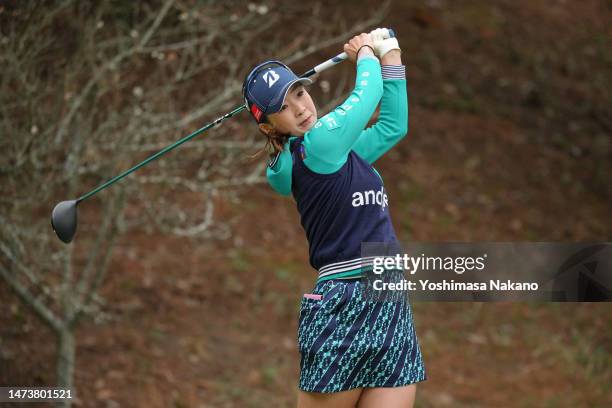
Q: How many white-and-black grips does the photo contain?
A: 1